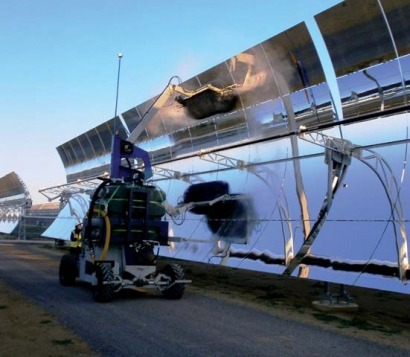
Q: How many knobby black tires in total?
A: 3